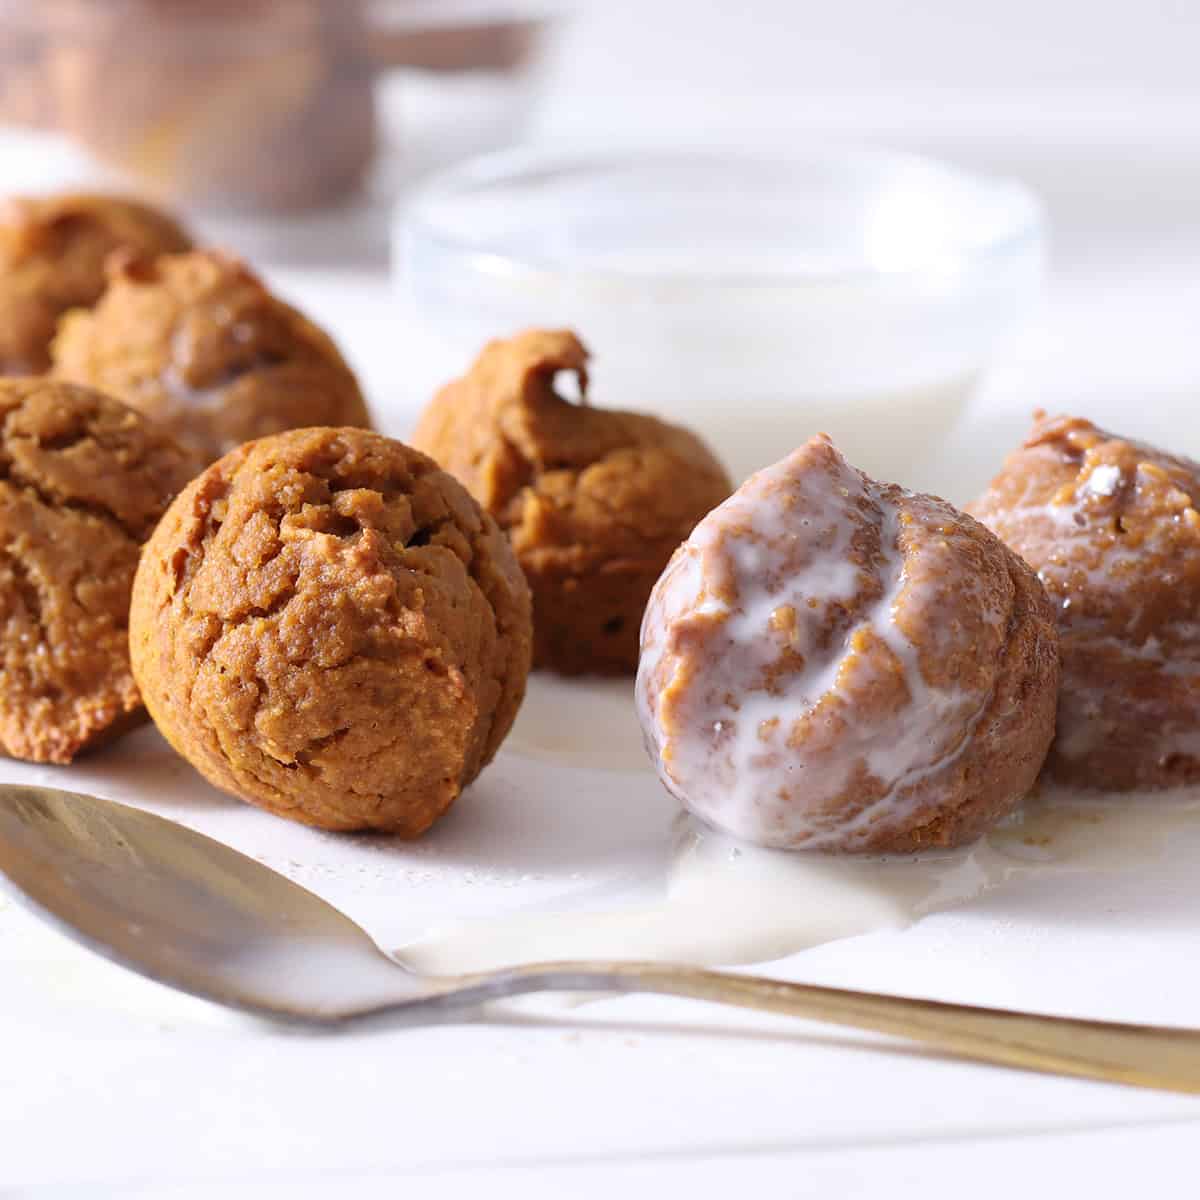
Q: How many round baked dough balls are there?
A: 7